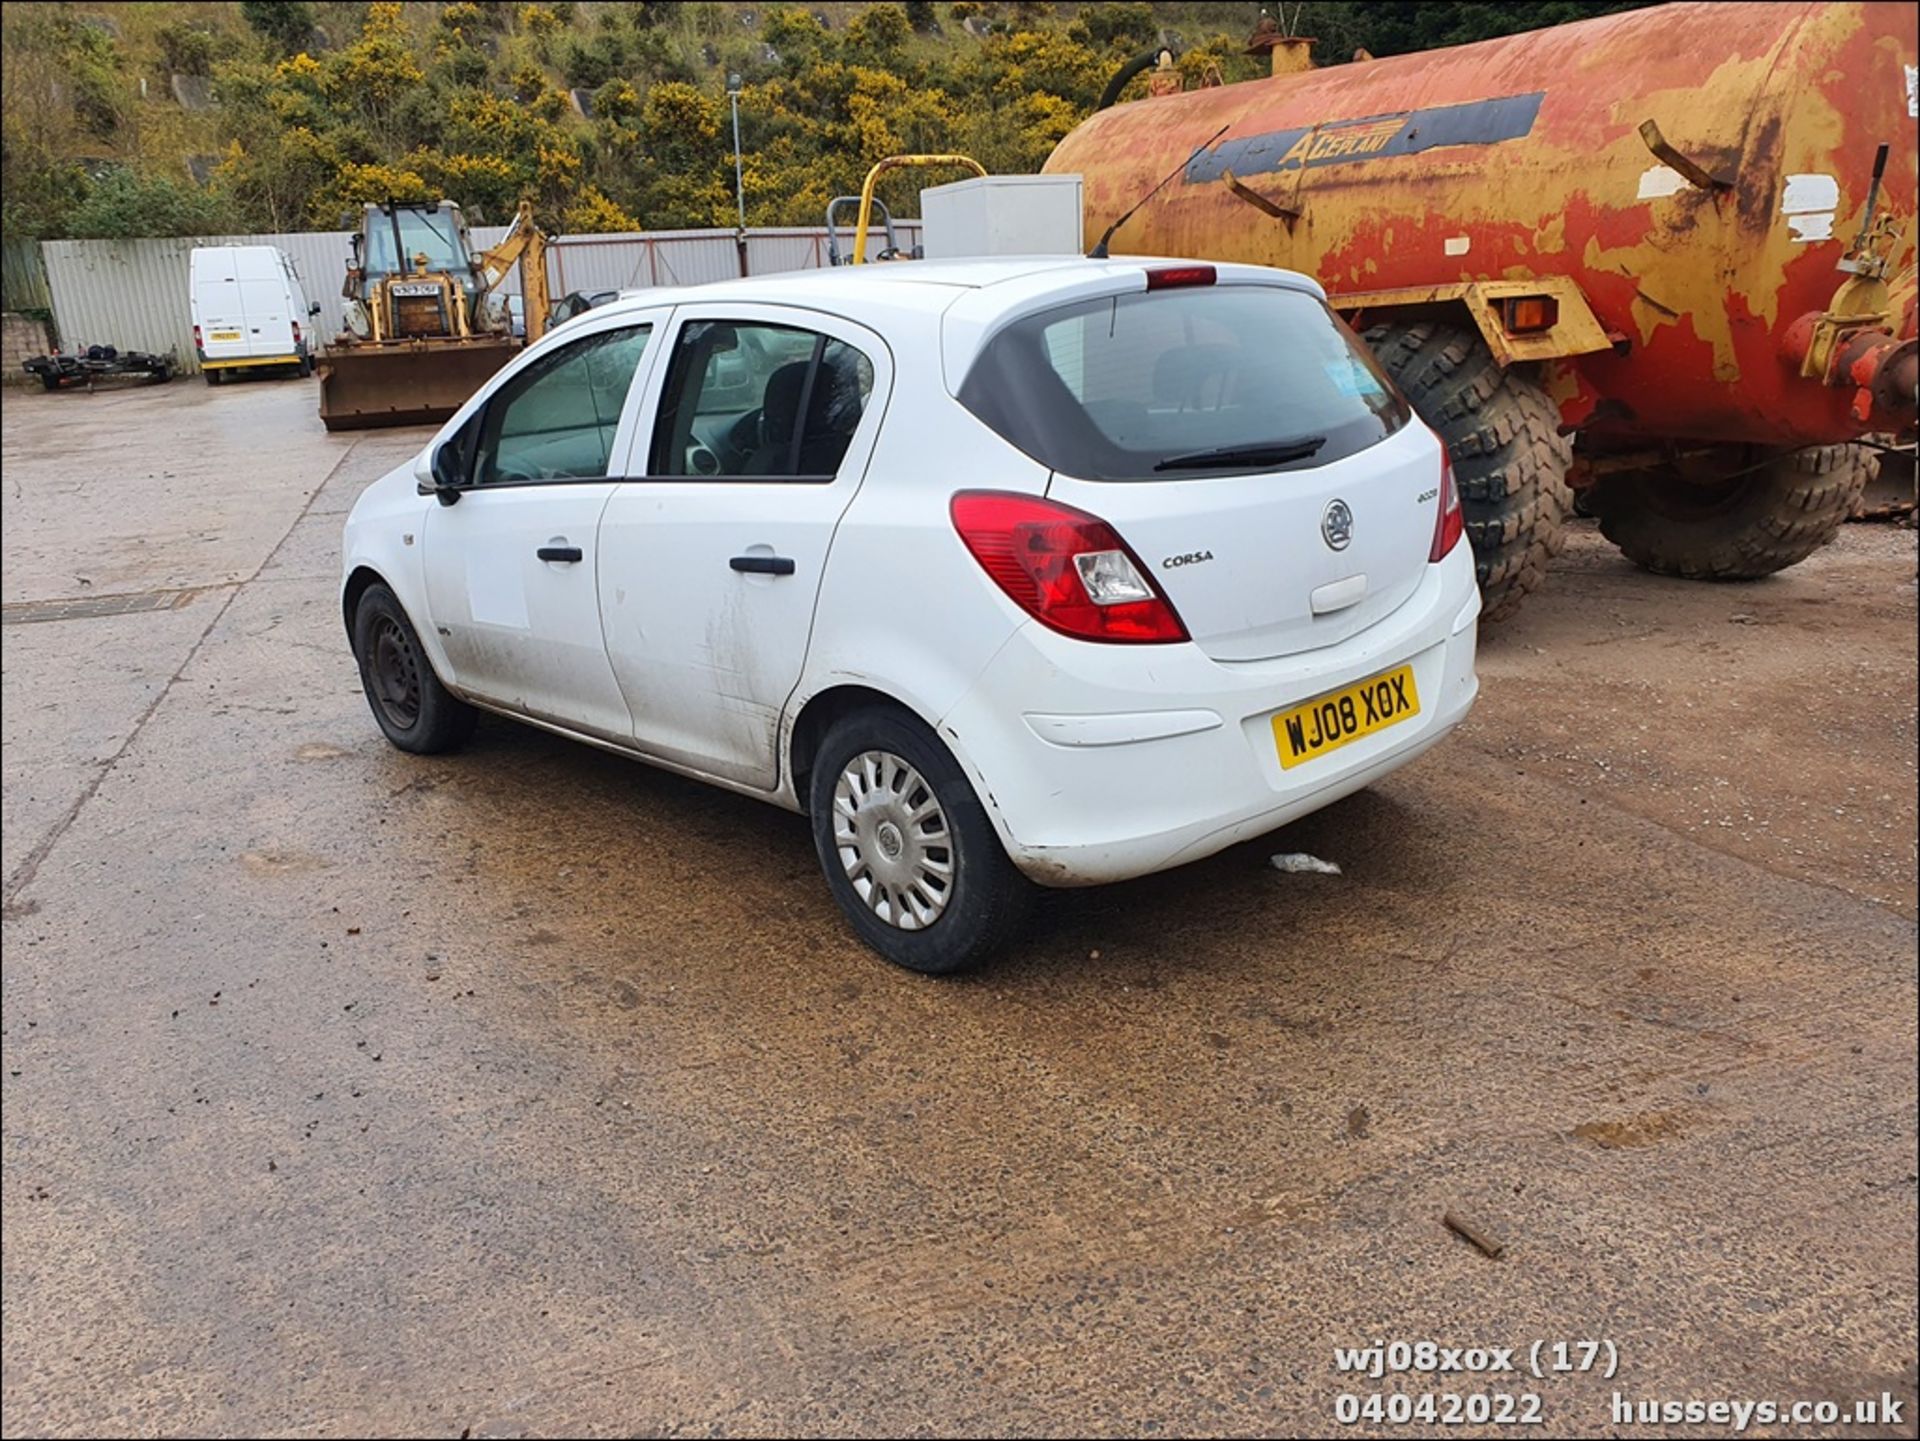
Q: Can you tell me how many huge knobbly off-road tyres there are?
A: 2